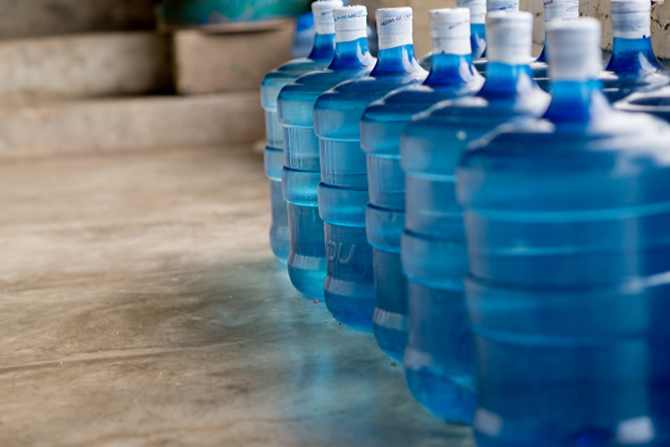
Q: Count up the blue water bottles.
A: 10